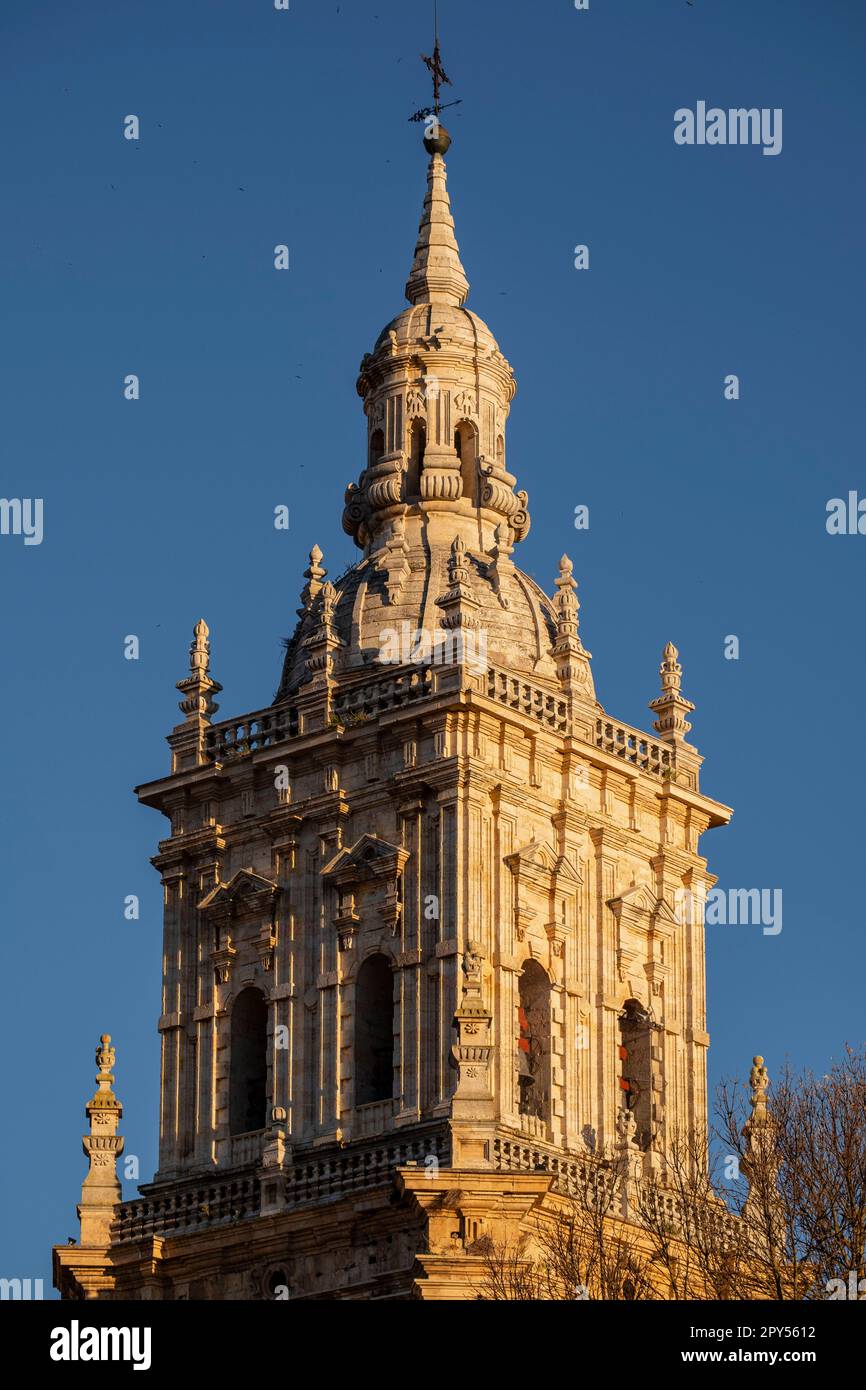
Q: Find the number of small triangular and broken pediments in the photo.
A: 4